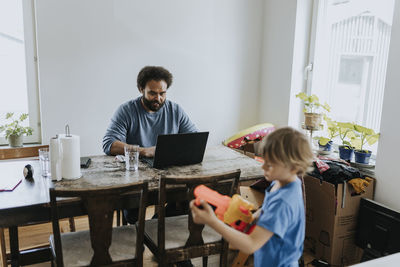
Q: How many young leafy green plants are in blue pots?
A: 3